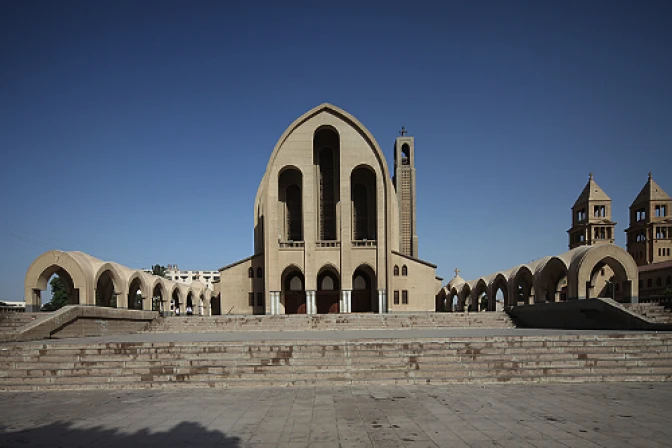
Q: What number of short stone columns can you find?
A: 8